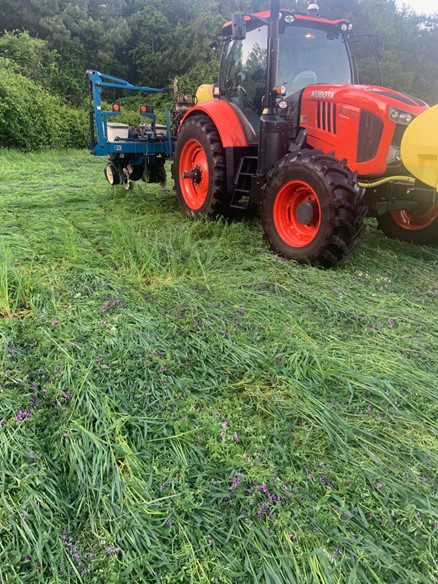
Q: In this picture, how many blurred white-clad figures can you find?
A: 0